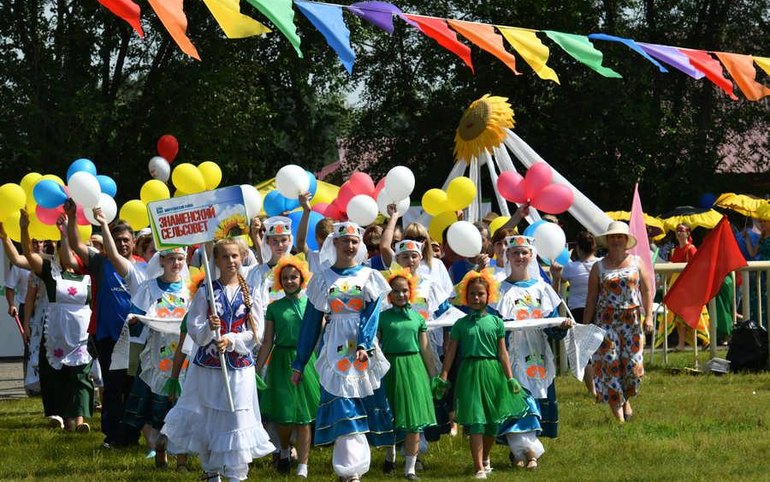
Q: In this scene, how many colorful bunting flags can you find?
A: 15